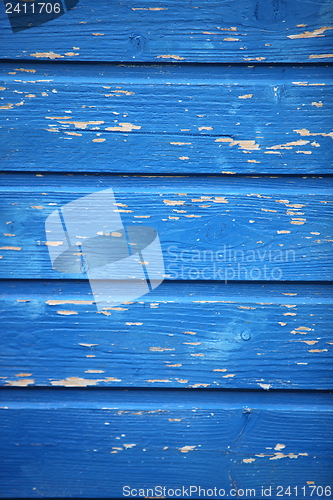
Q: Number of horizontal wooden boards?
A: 5